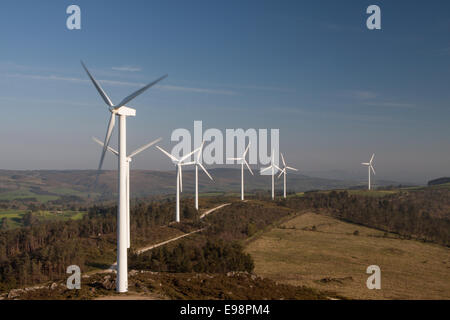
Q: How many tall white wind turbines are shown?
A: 8